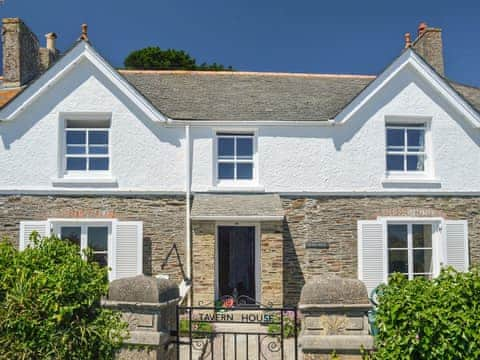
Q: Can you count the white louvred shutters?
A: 4